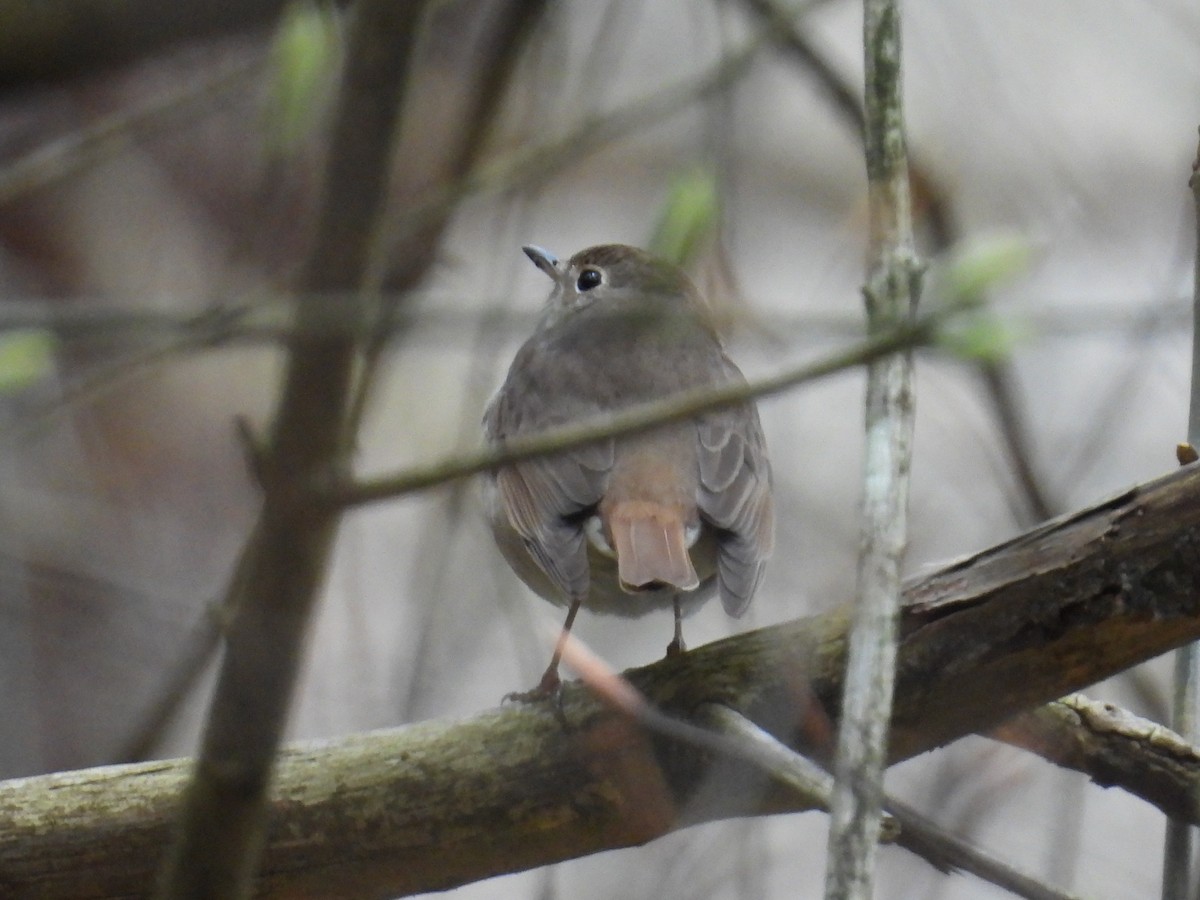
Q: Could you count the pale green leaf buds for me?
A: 5